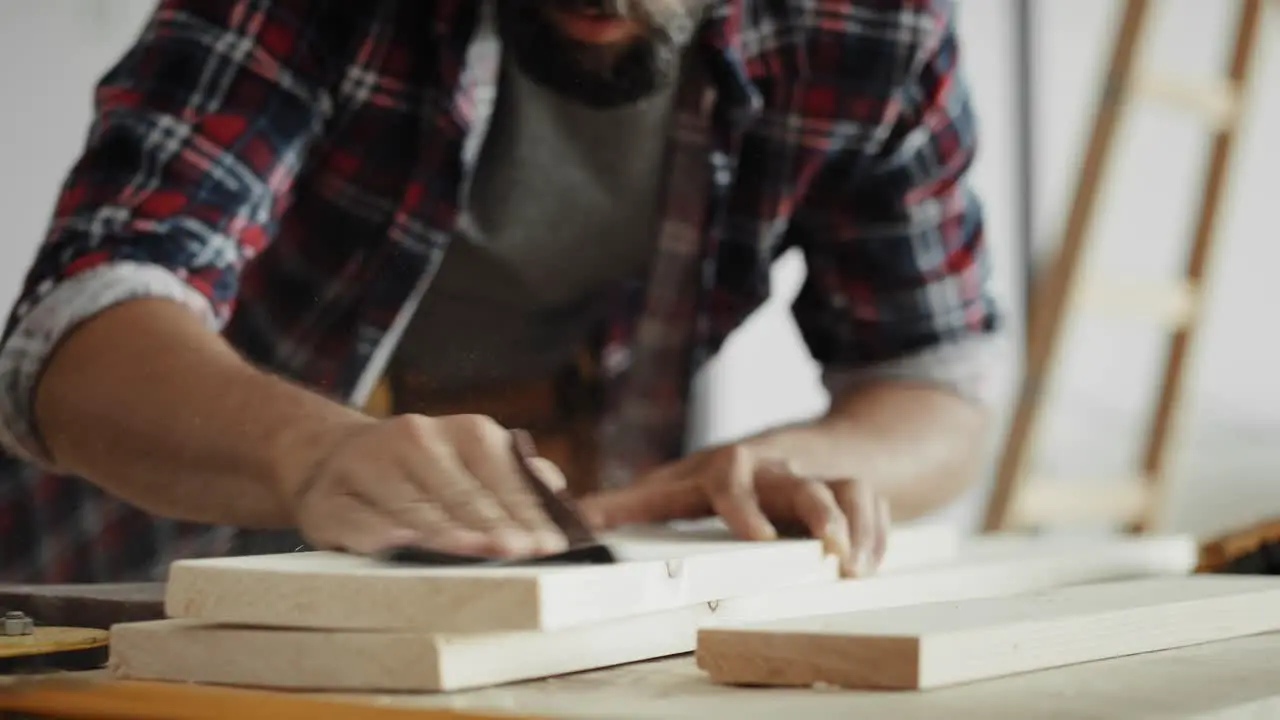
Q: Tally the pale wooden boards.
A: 3